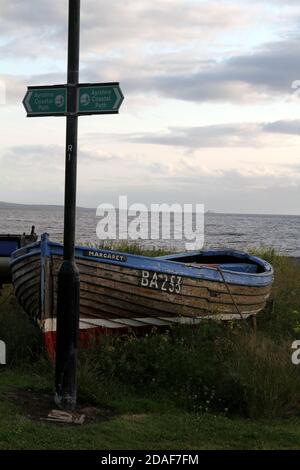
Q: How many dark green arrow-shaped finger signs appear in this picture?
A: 2